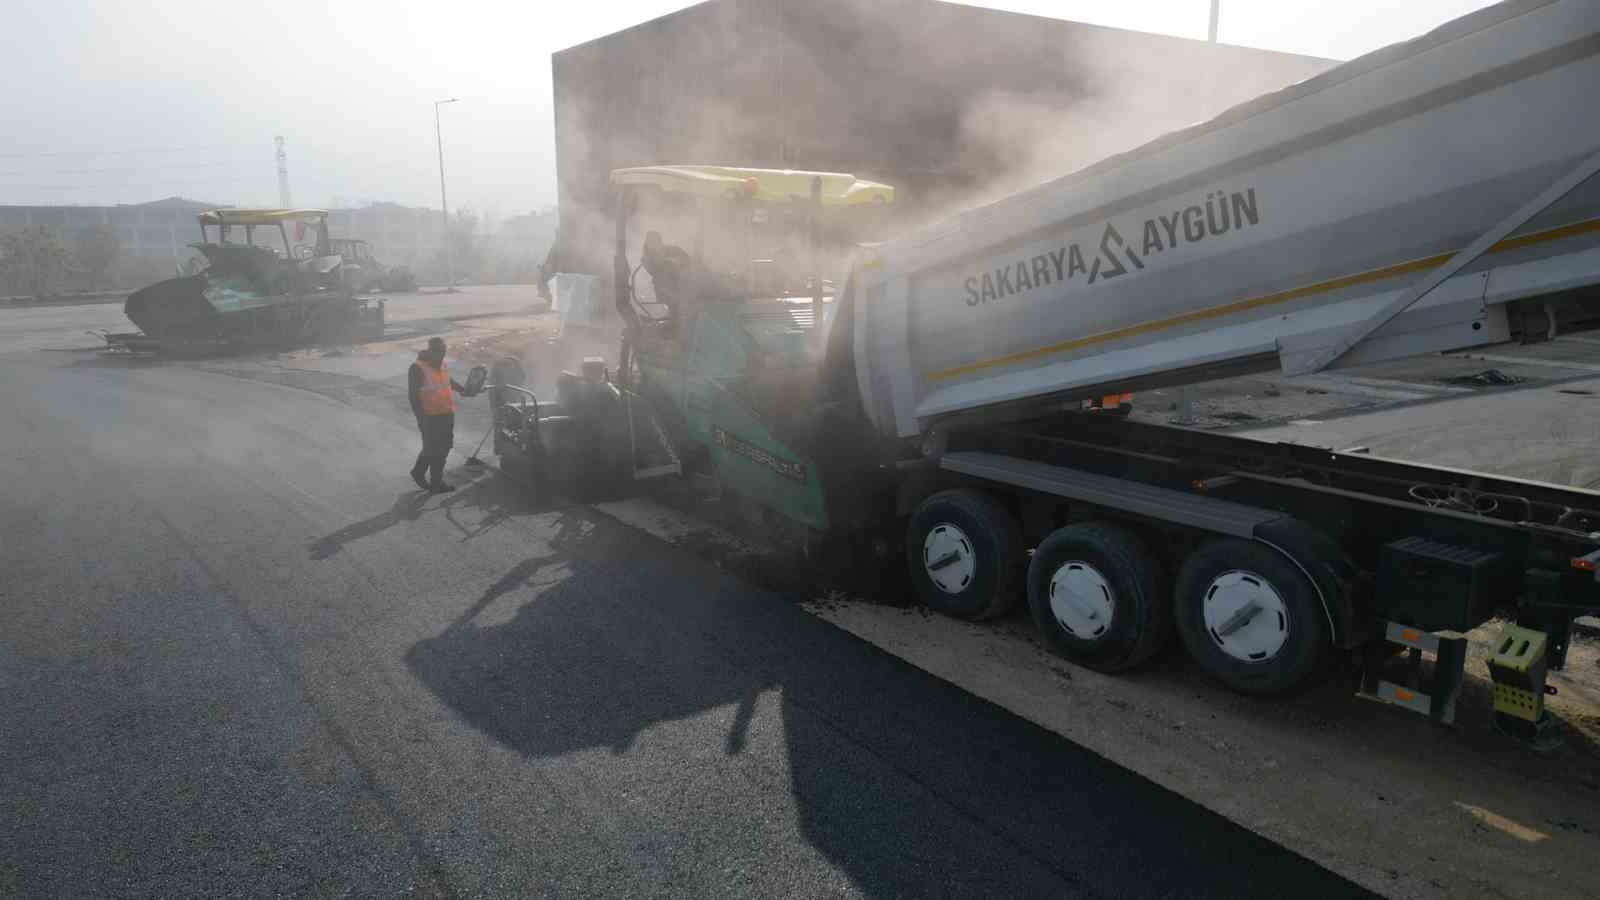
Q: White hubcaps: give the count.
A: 3